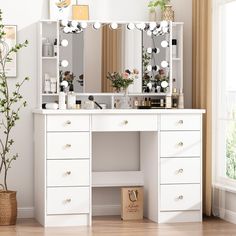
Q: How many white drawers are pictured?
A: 9